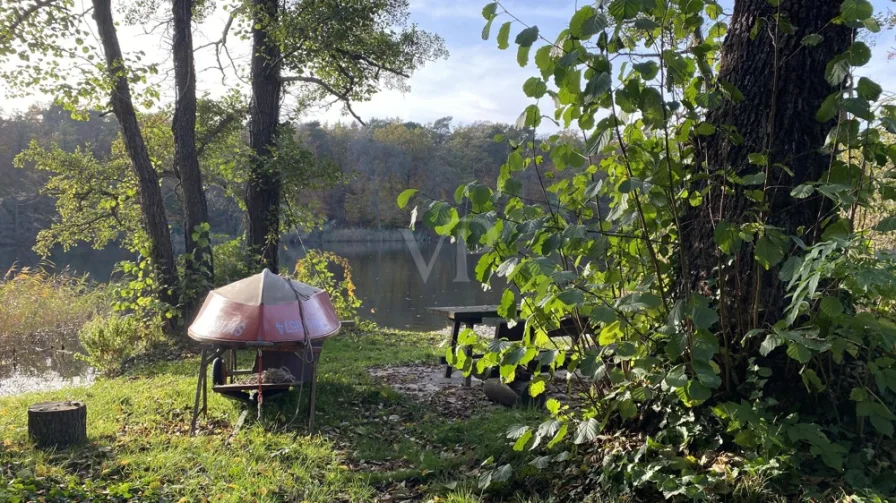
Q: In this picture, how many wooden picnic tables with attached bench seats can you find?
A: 1